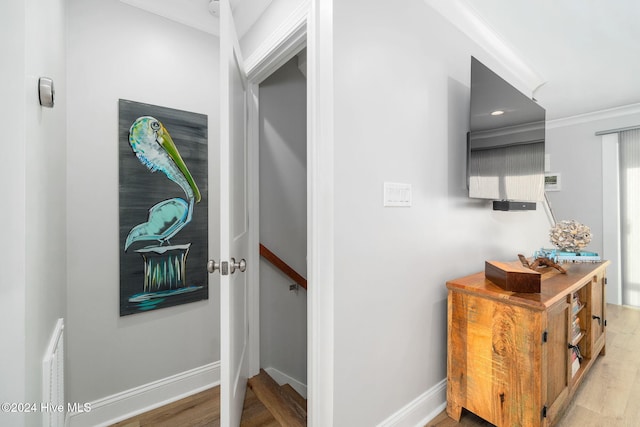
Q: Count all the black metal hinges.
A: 4